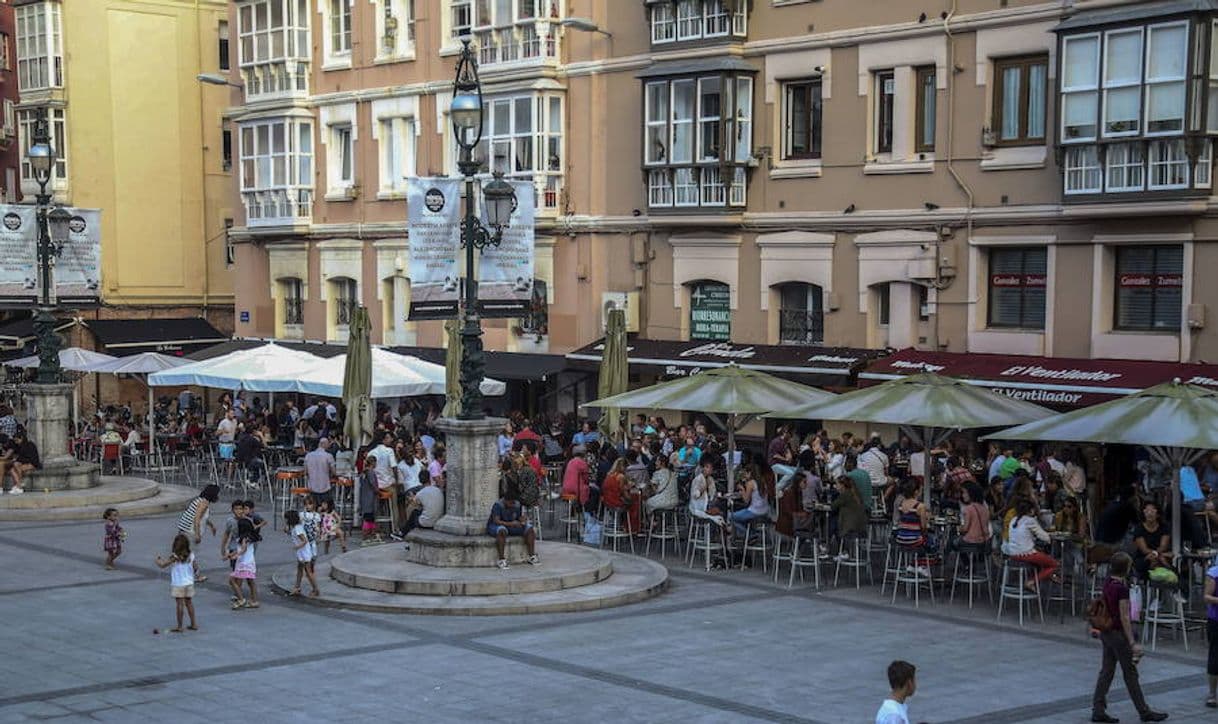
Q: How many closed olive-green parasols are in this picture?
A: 3